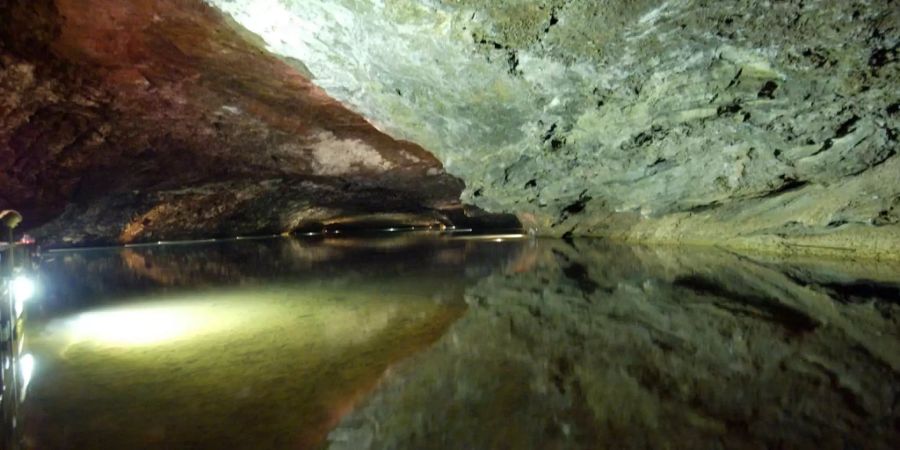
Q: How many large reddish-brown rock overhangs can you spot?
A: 1